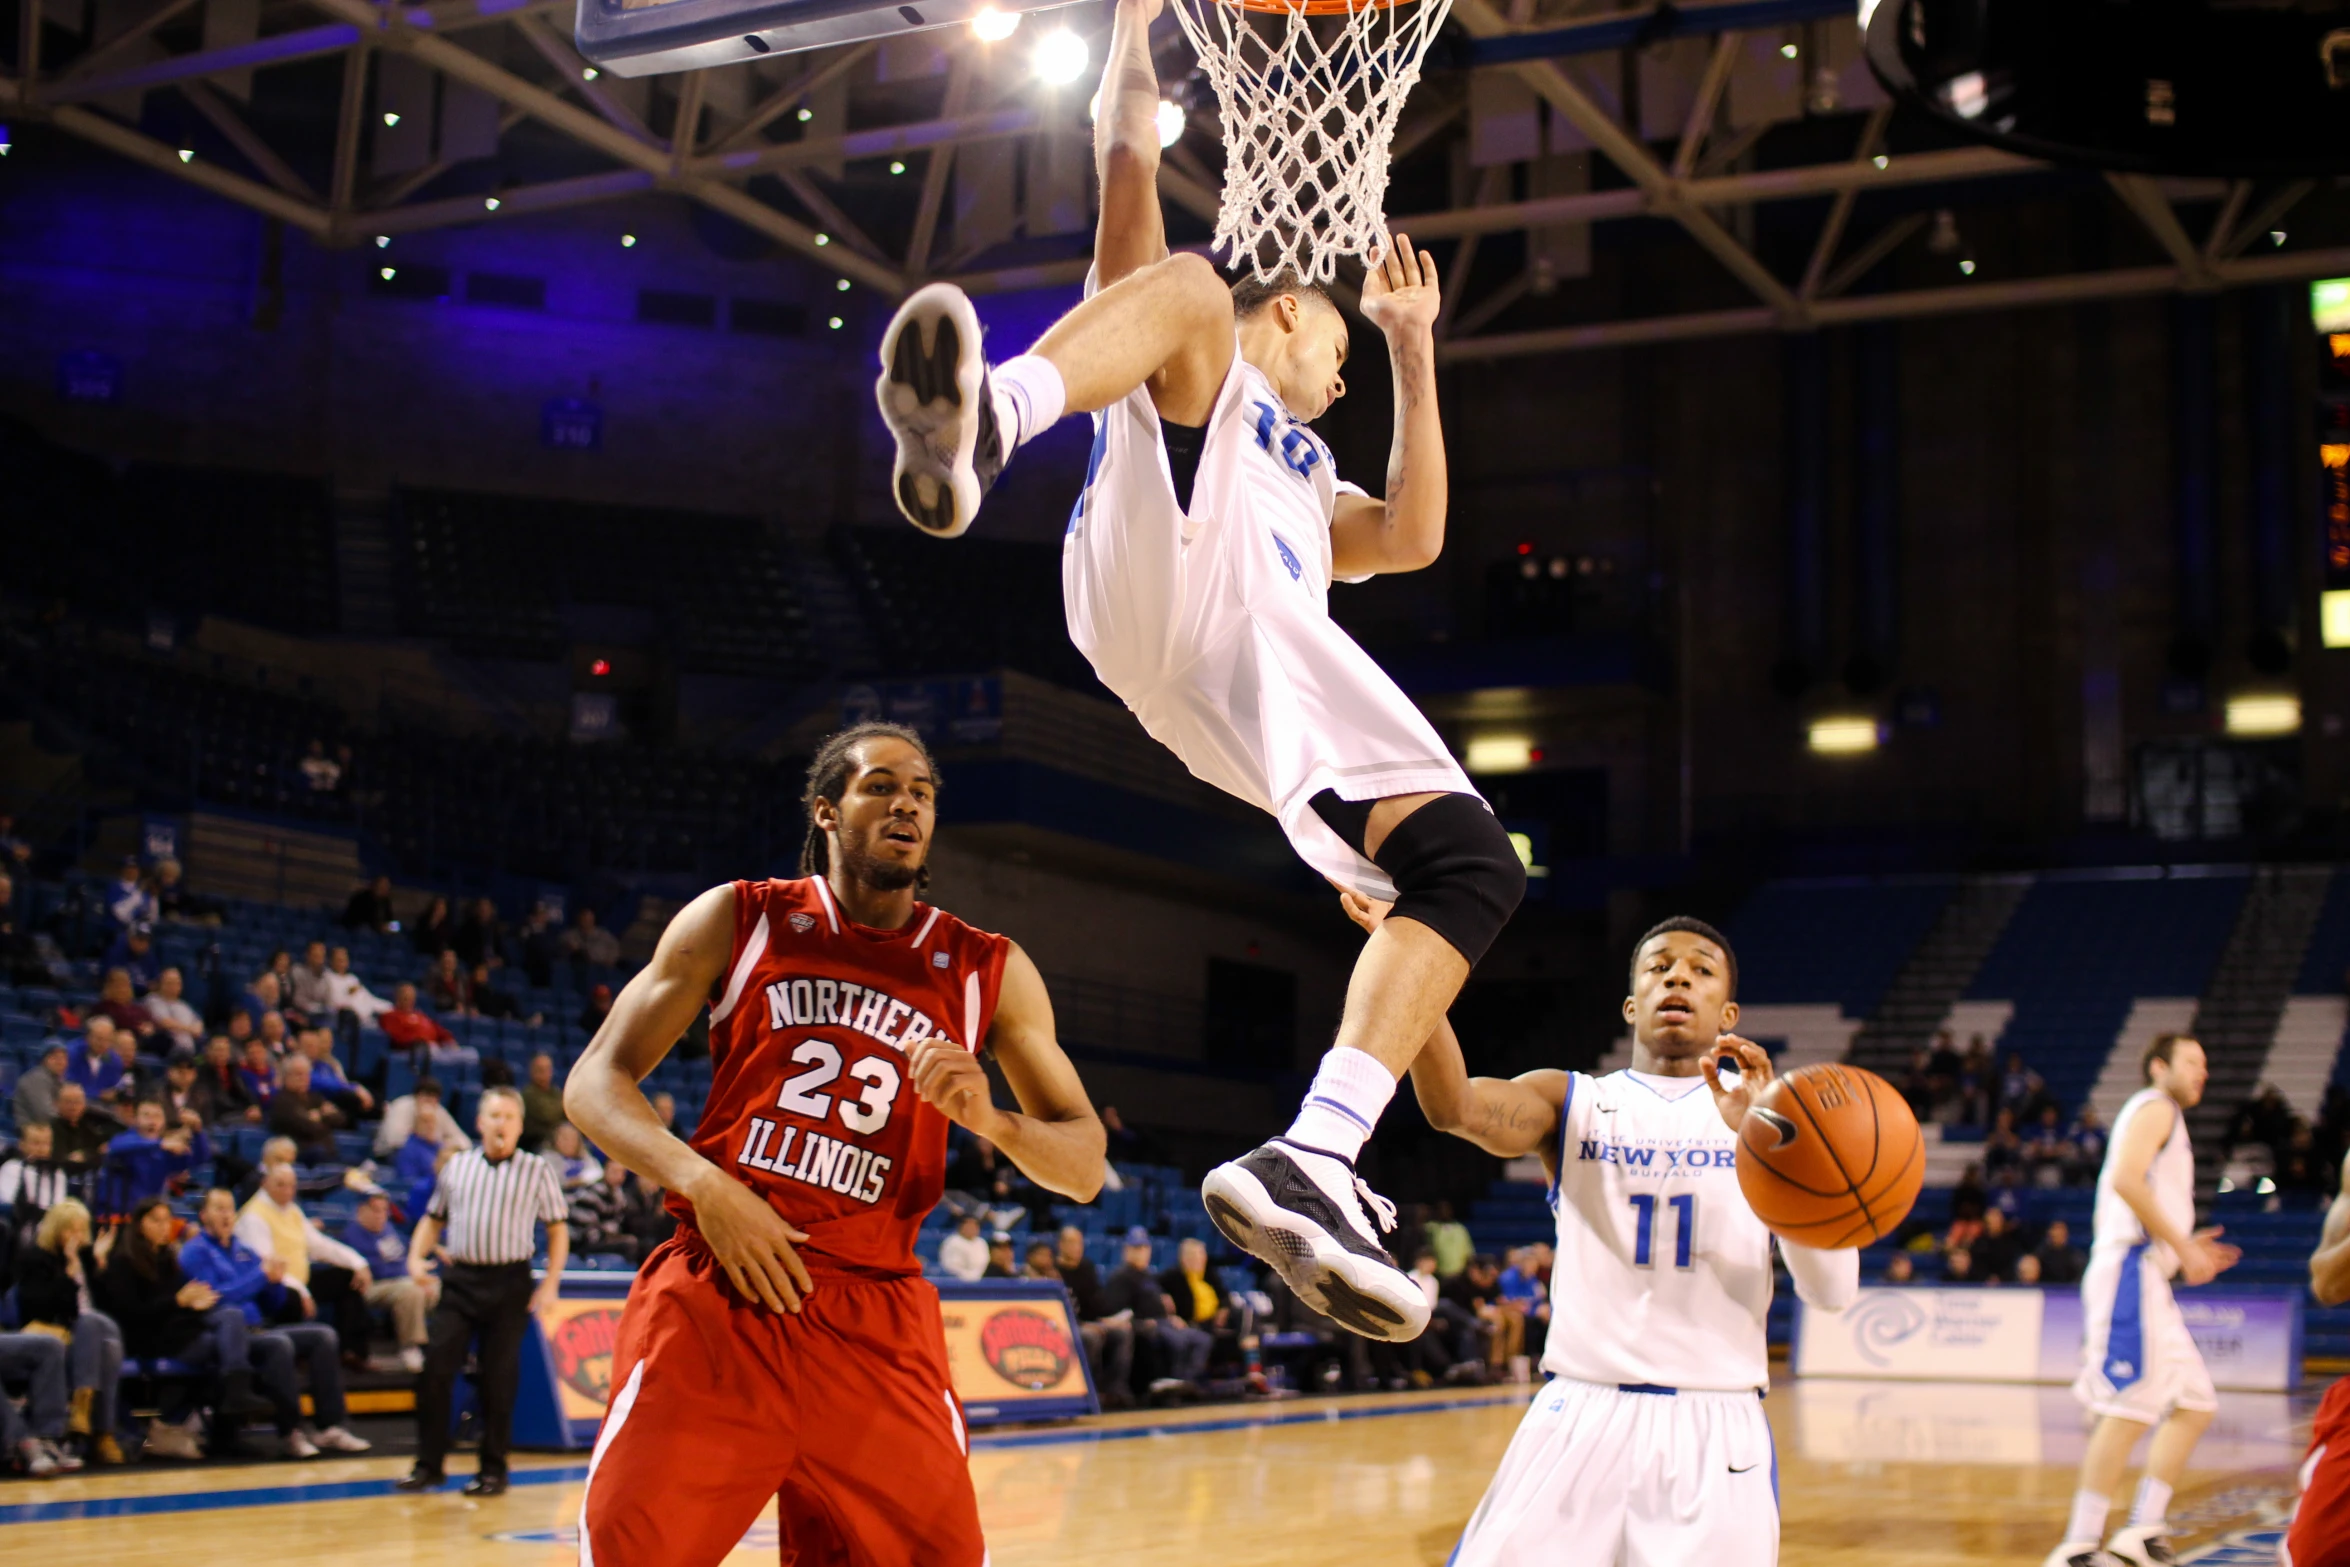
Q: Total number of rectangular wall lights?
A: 3